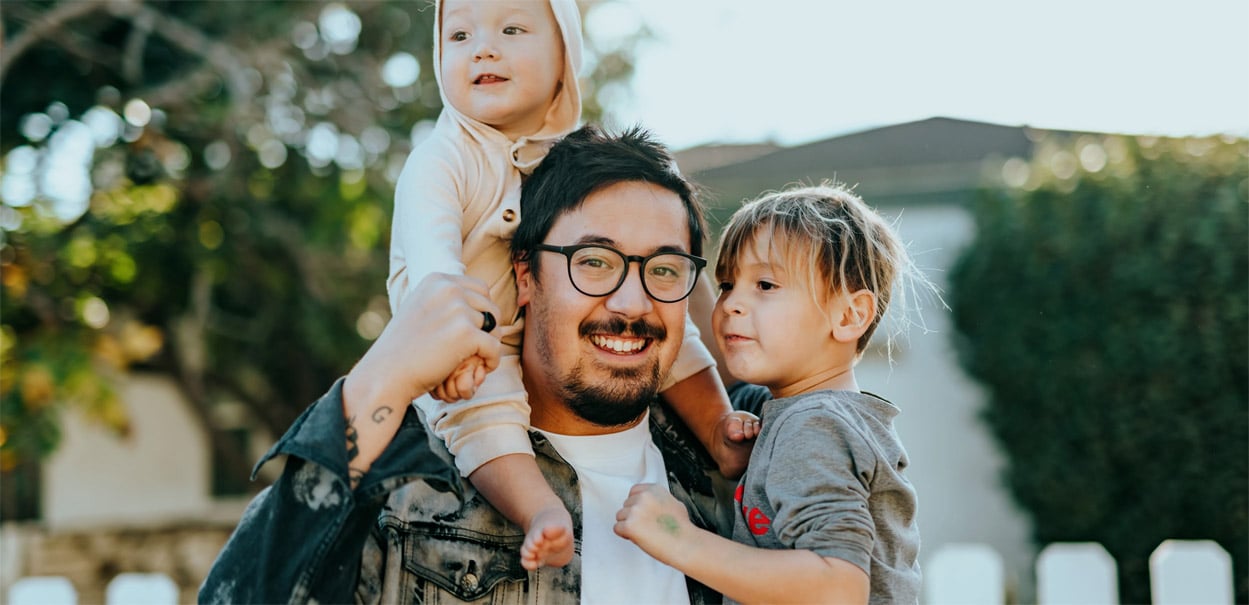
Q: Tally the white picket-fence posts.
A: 5